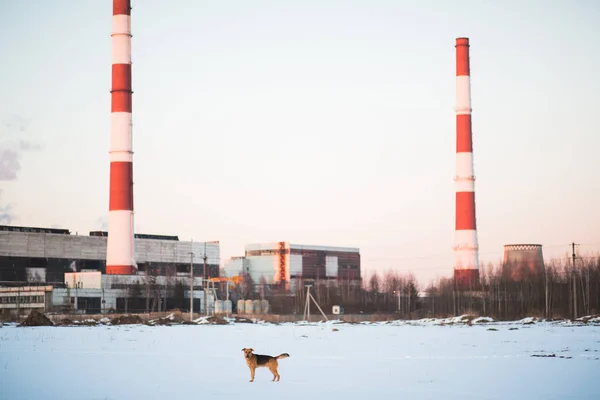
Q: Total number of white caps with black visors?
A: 0